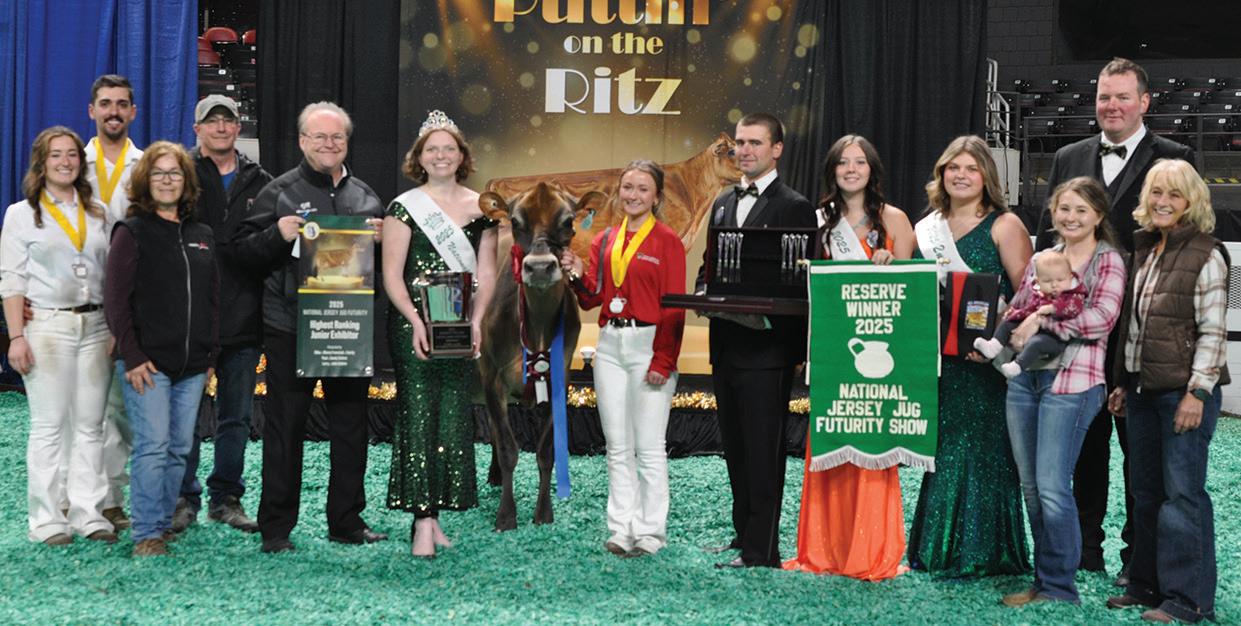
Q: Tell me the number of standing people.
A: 13